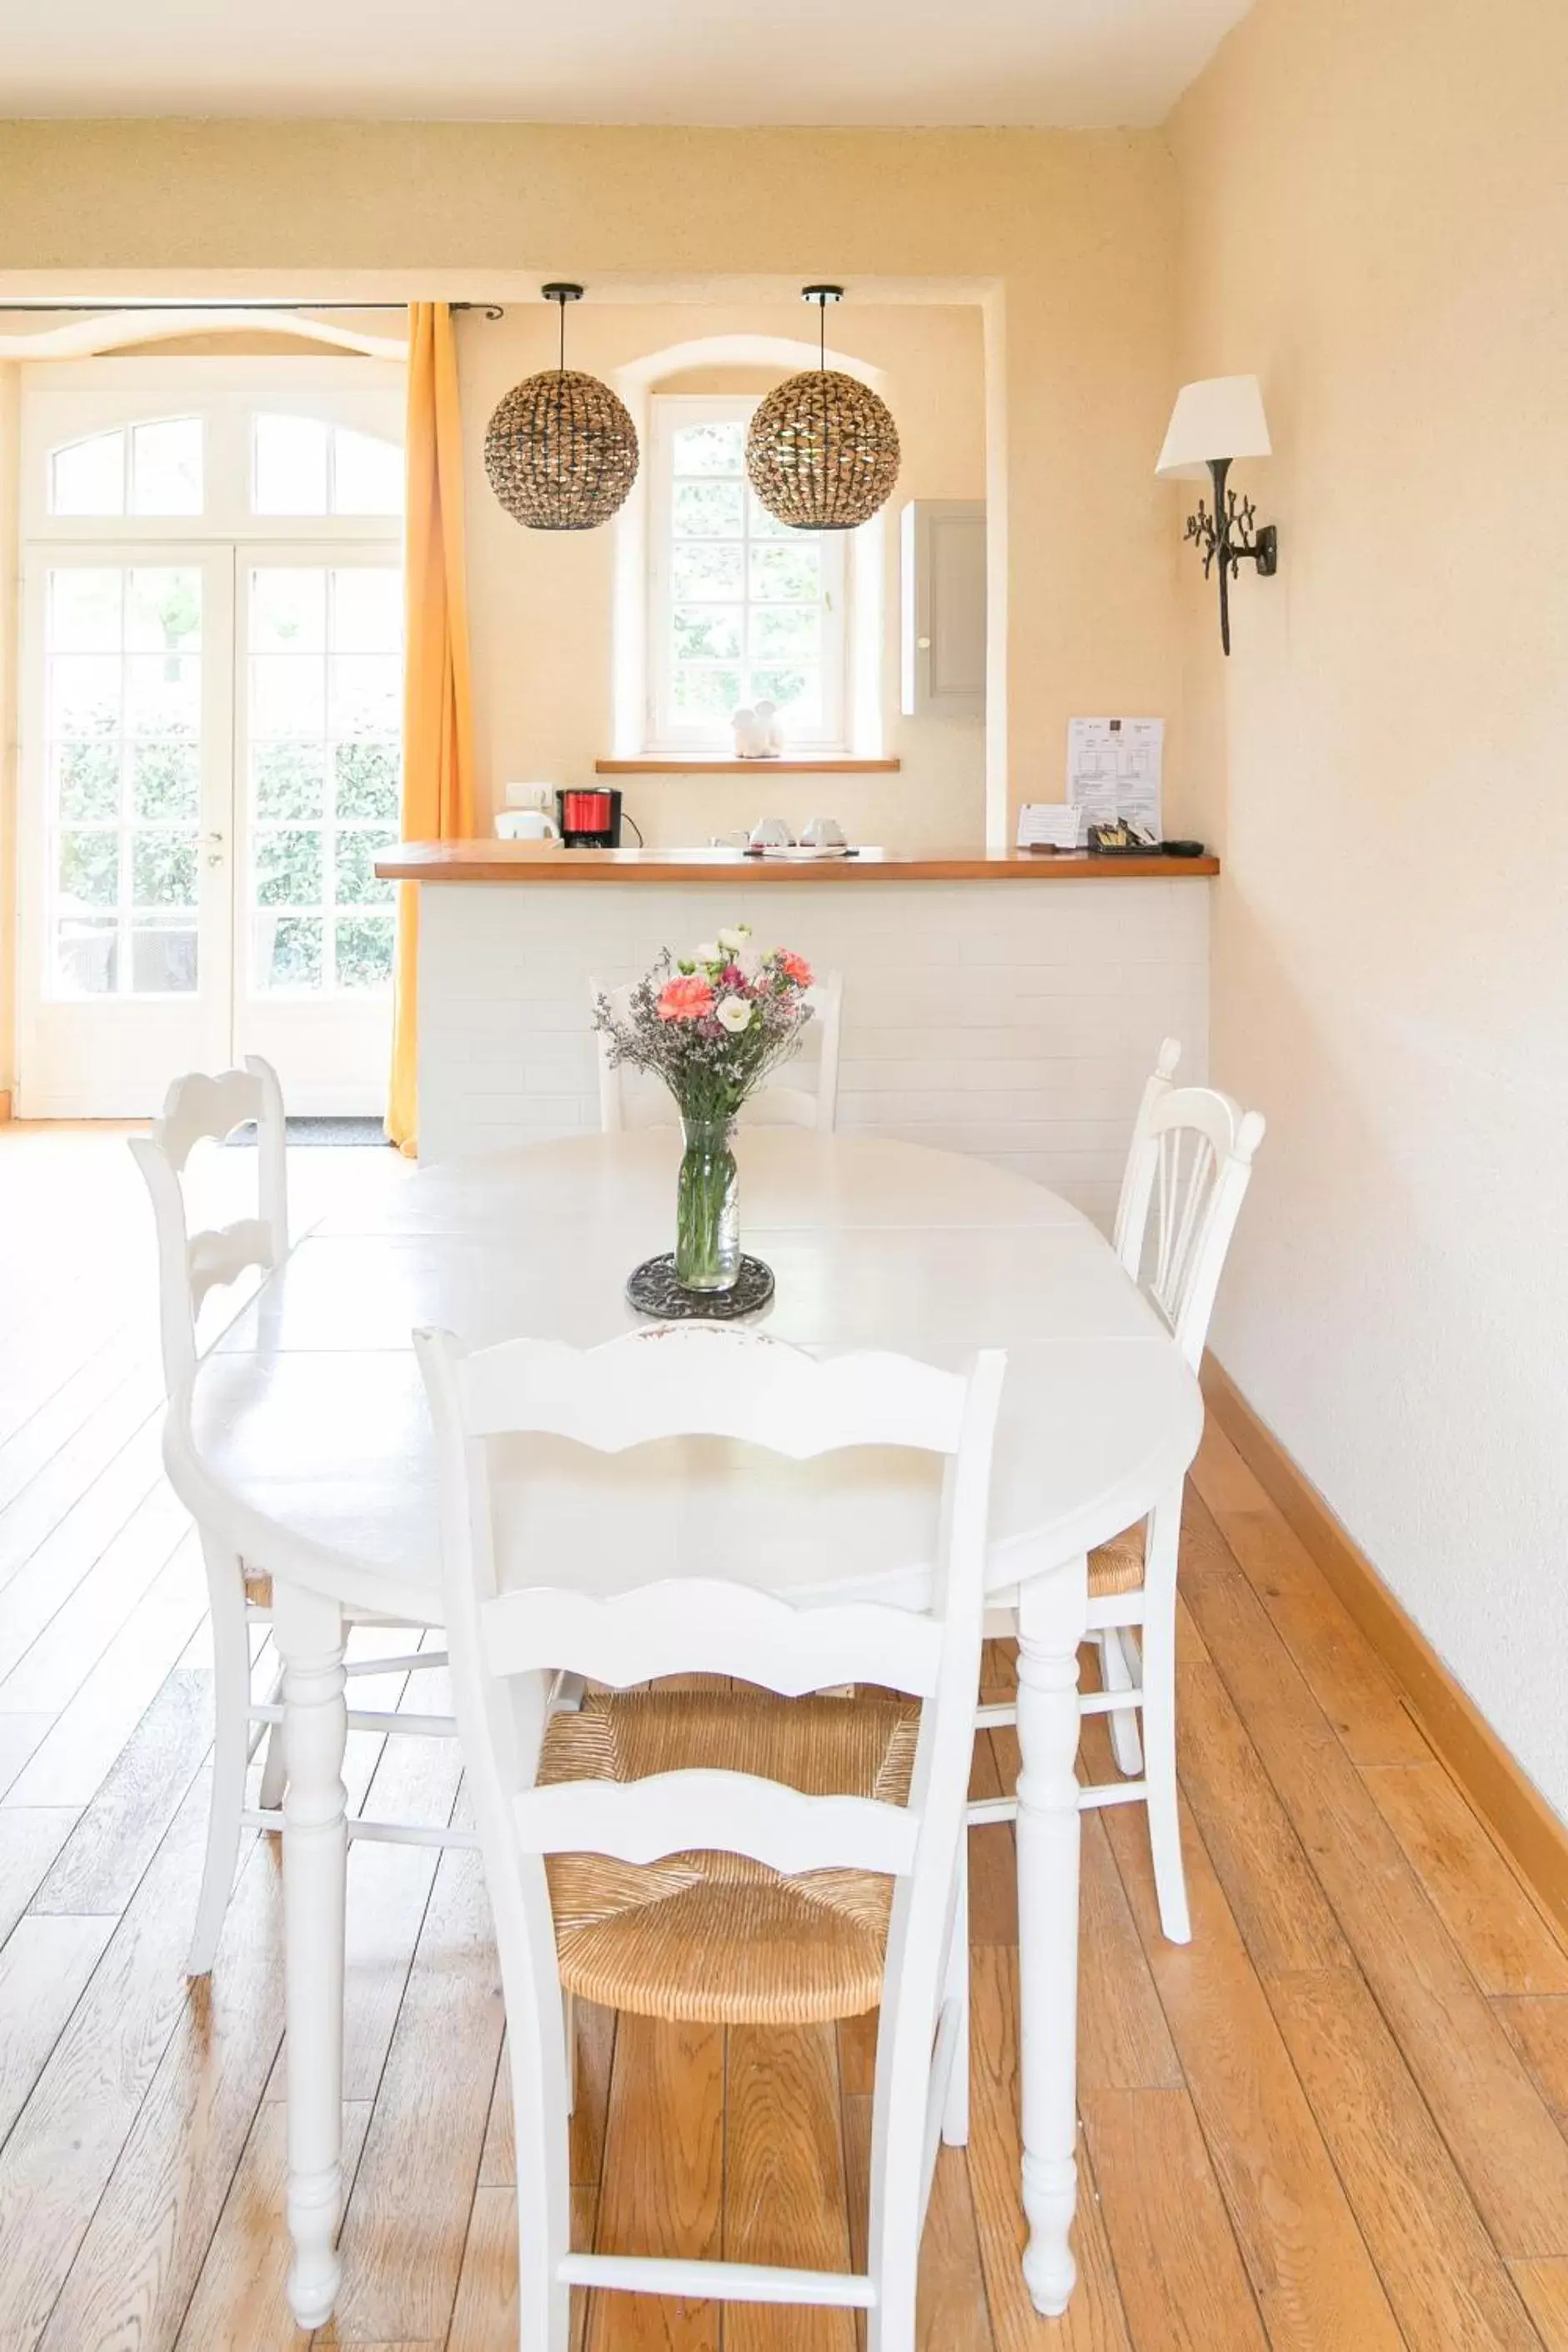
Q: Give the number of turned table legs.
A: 2